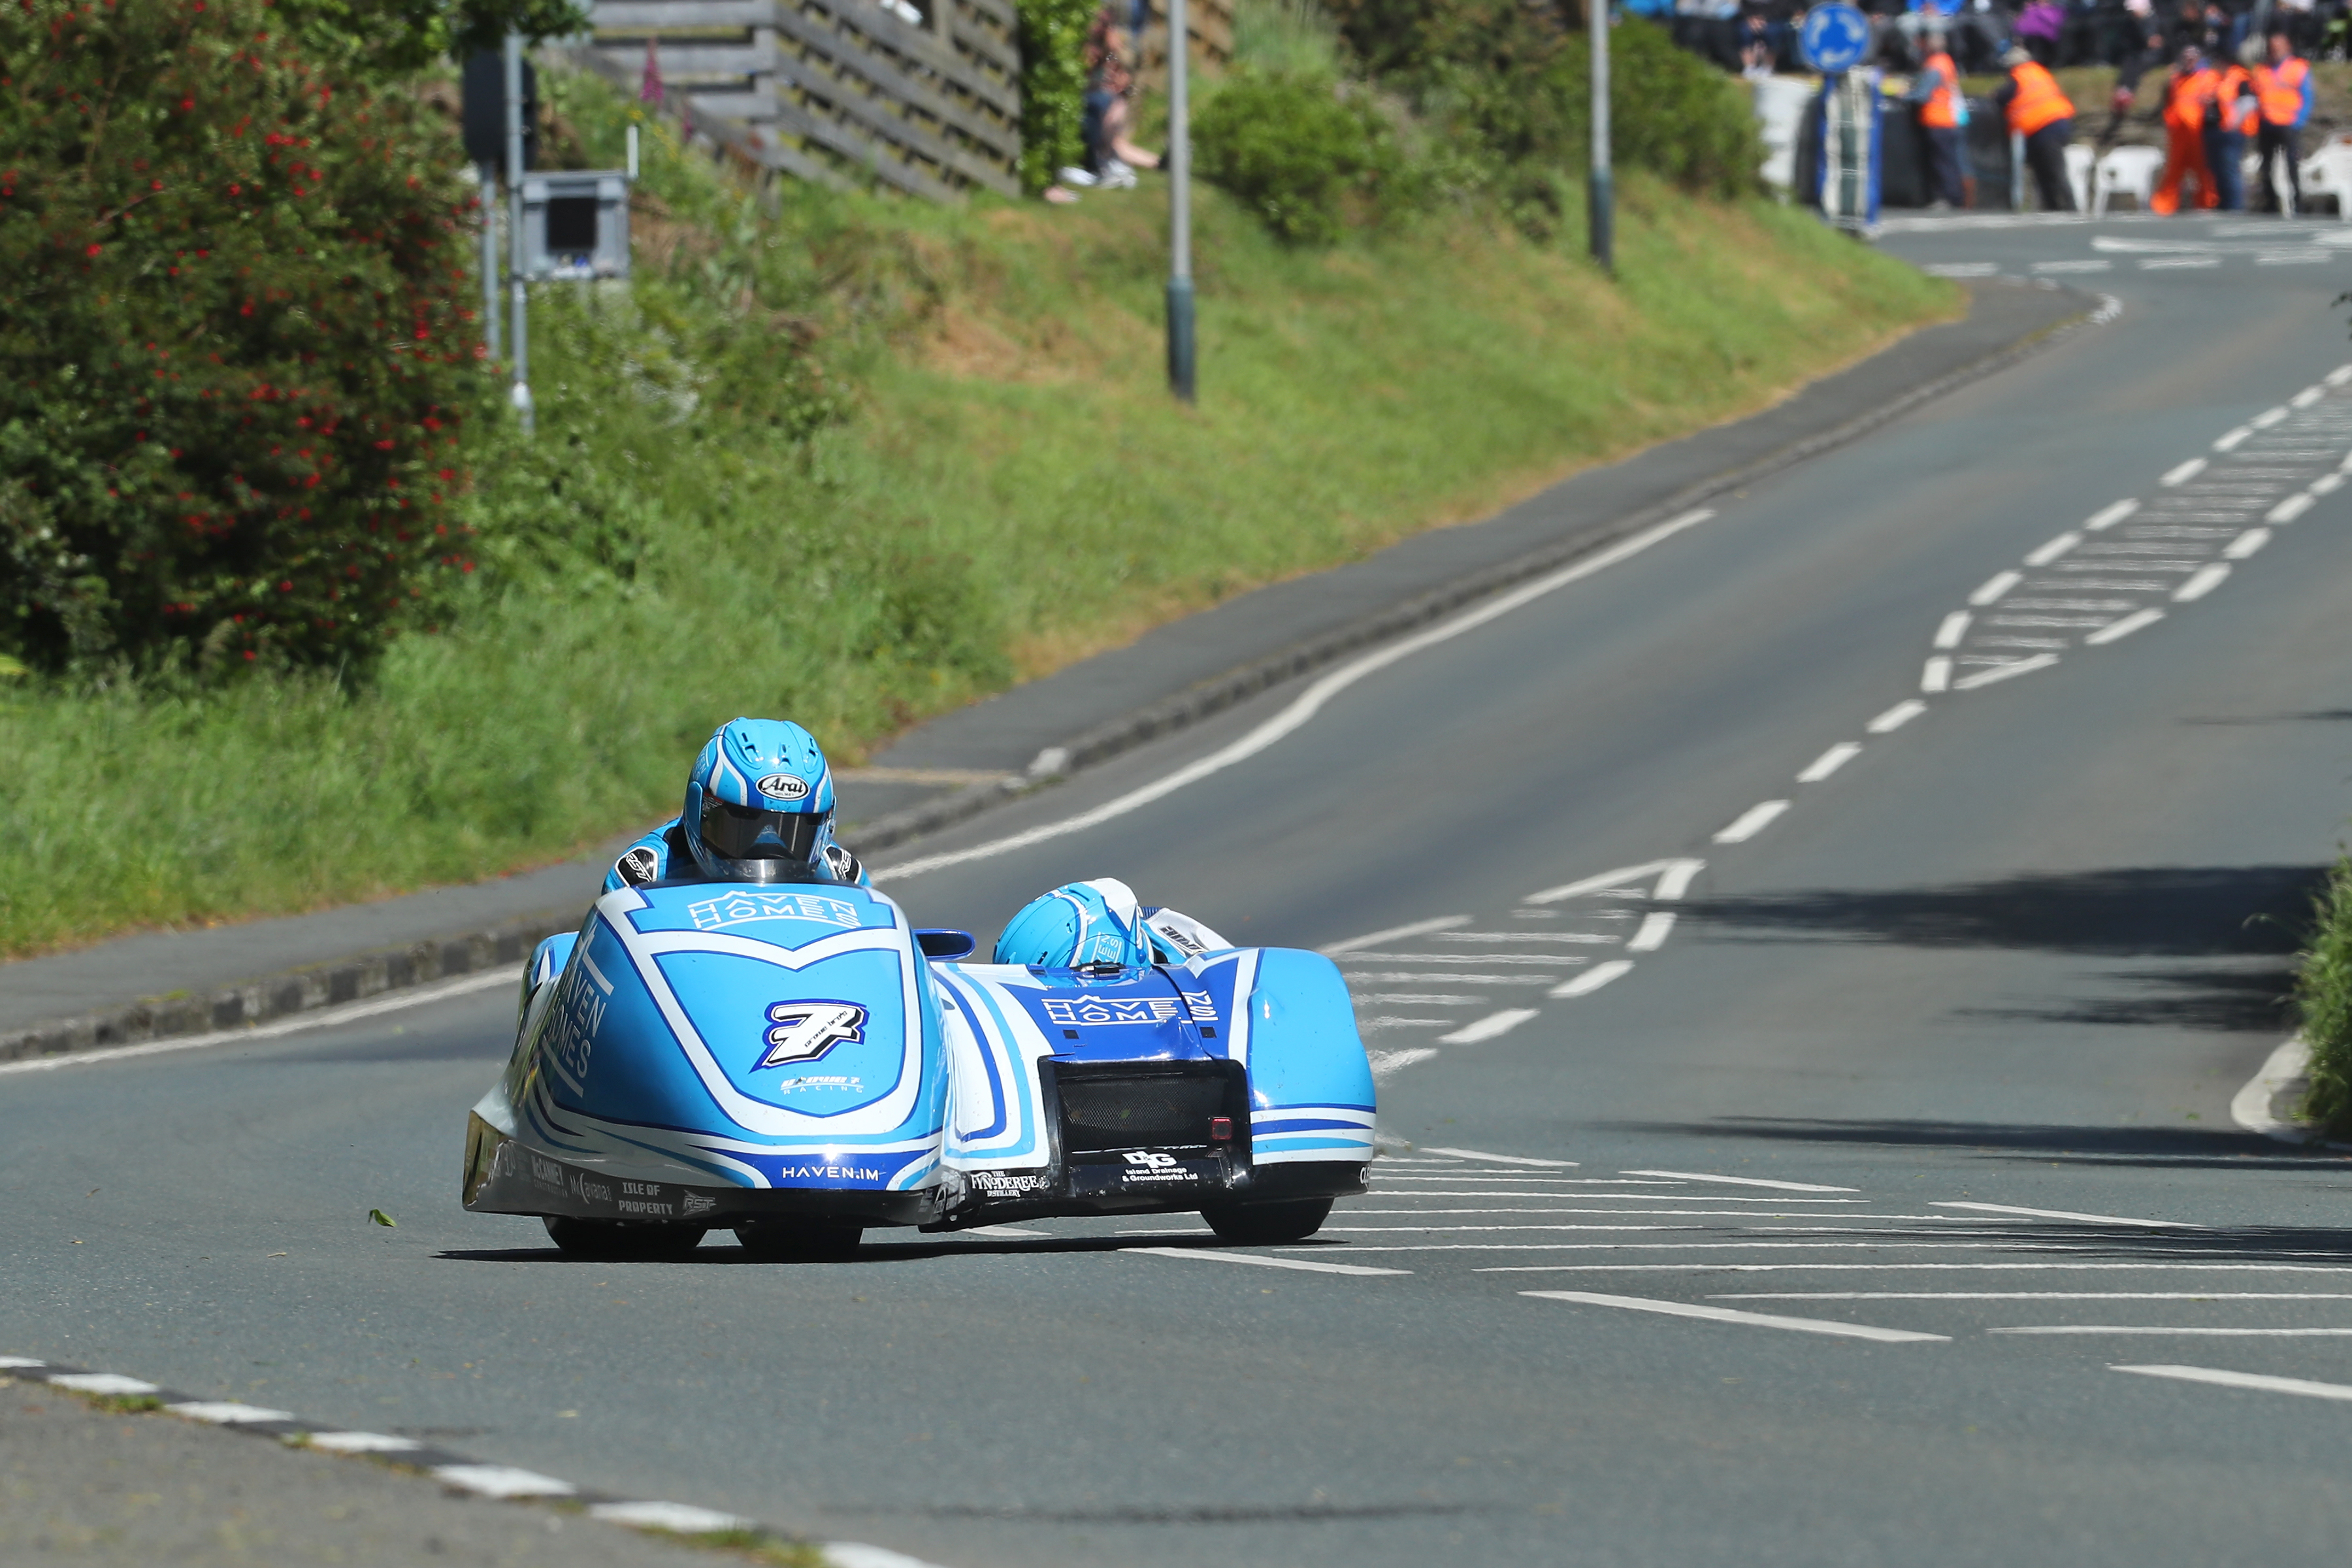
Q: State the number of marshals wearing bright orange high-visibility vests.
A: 5